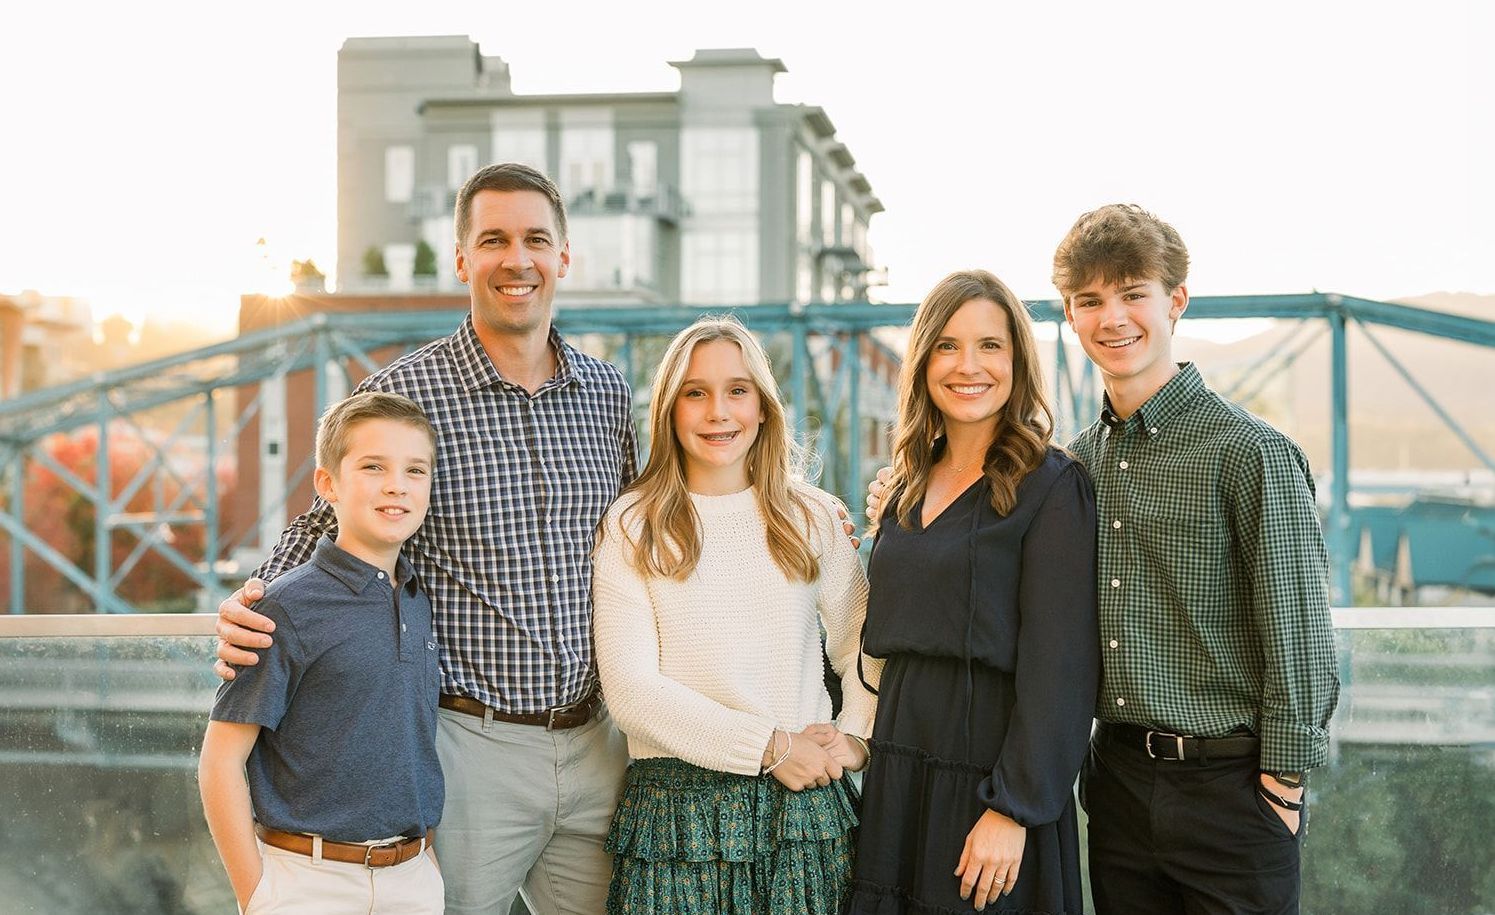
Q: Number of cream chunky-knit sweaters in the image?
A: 1